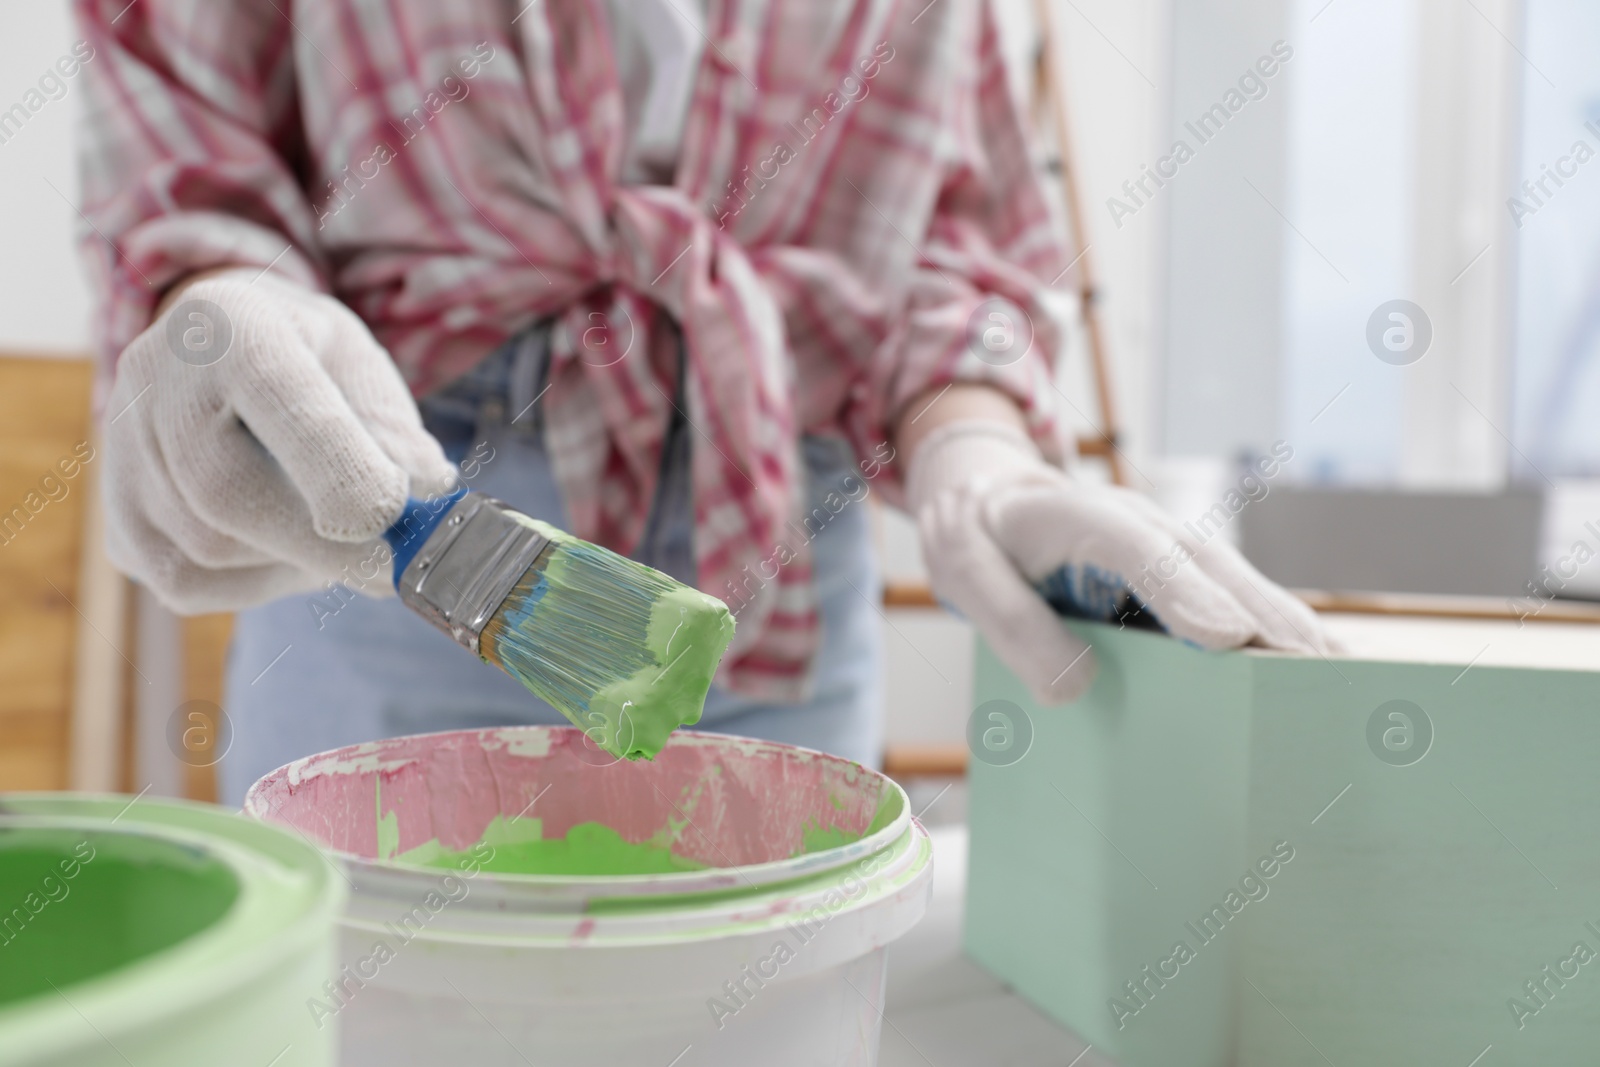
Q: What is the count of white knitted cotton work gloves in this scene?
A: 2